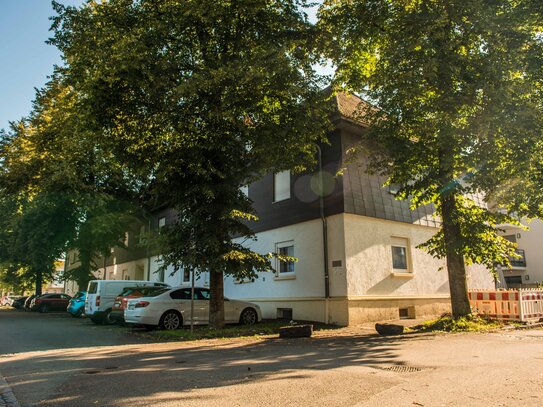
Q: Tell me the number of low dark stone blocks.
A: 2